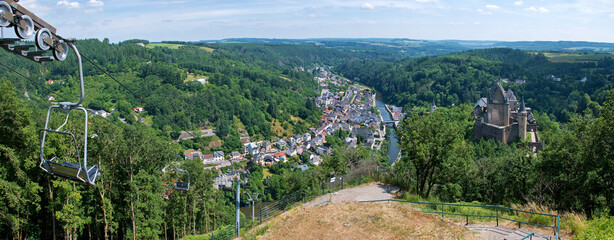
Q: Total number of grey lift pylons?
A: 2